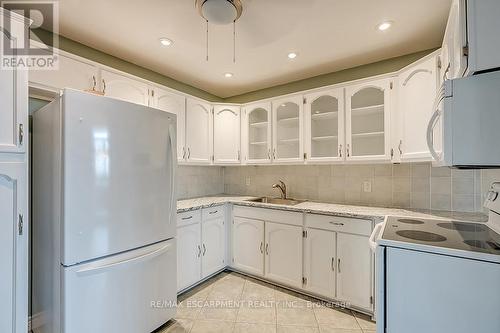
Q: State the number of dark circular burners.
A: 4